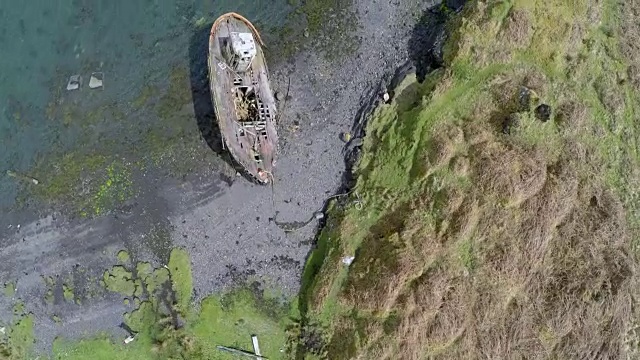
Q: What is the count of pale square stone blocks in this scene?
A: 2